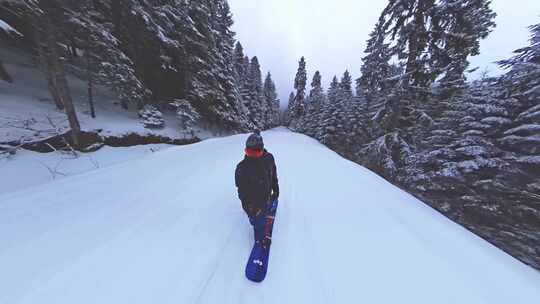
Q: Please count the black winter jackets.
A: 1